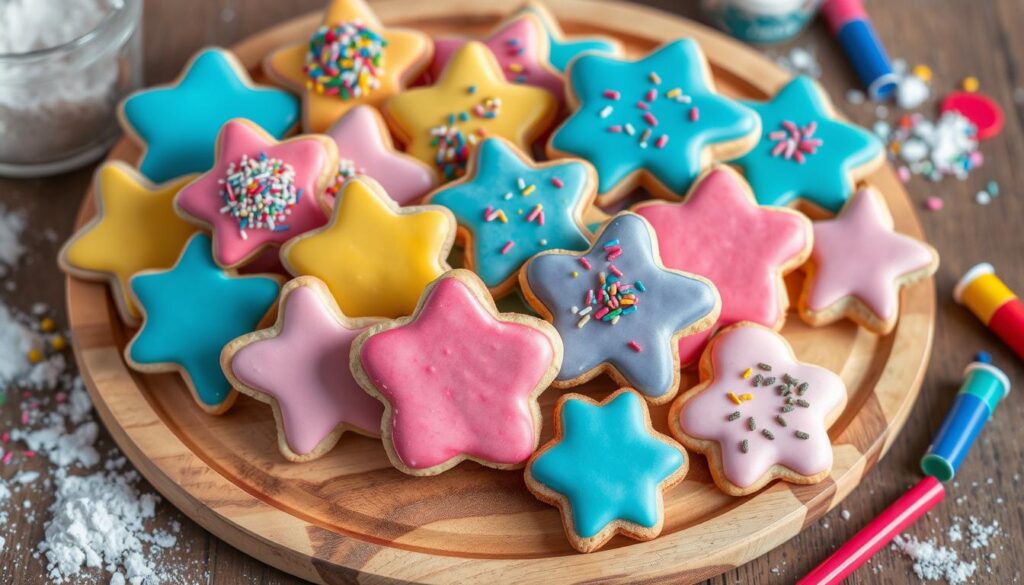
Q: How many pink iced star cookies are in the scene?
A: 8